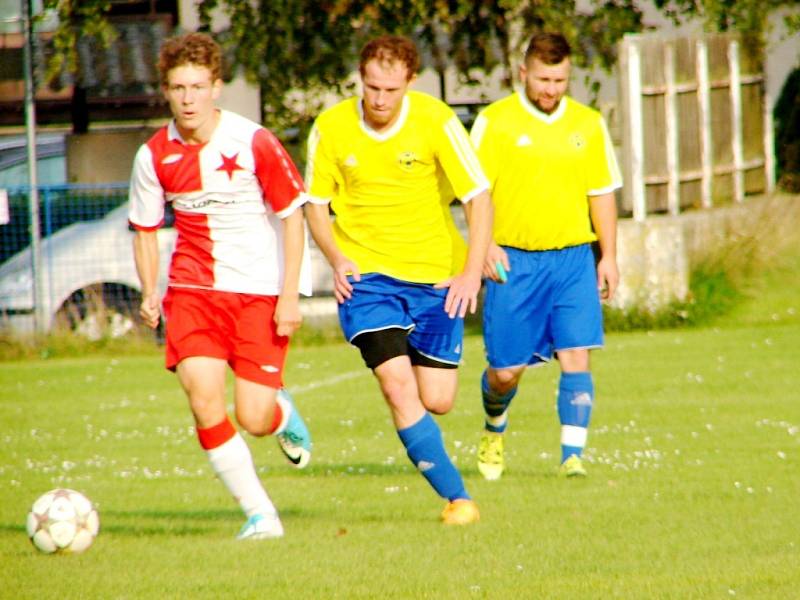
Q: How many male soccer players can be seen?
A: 3